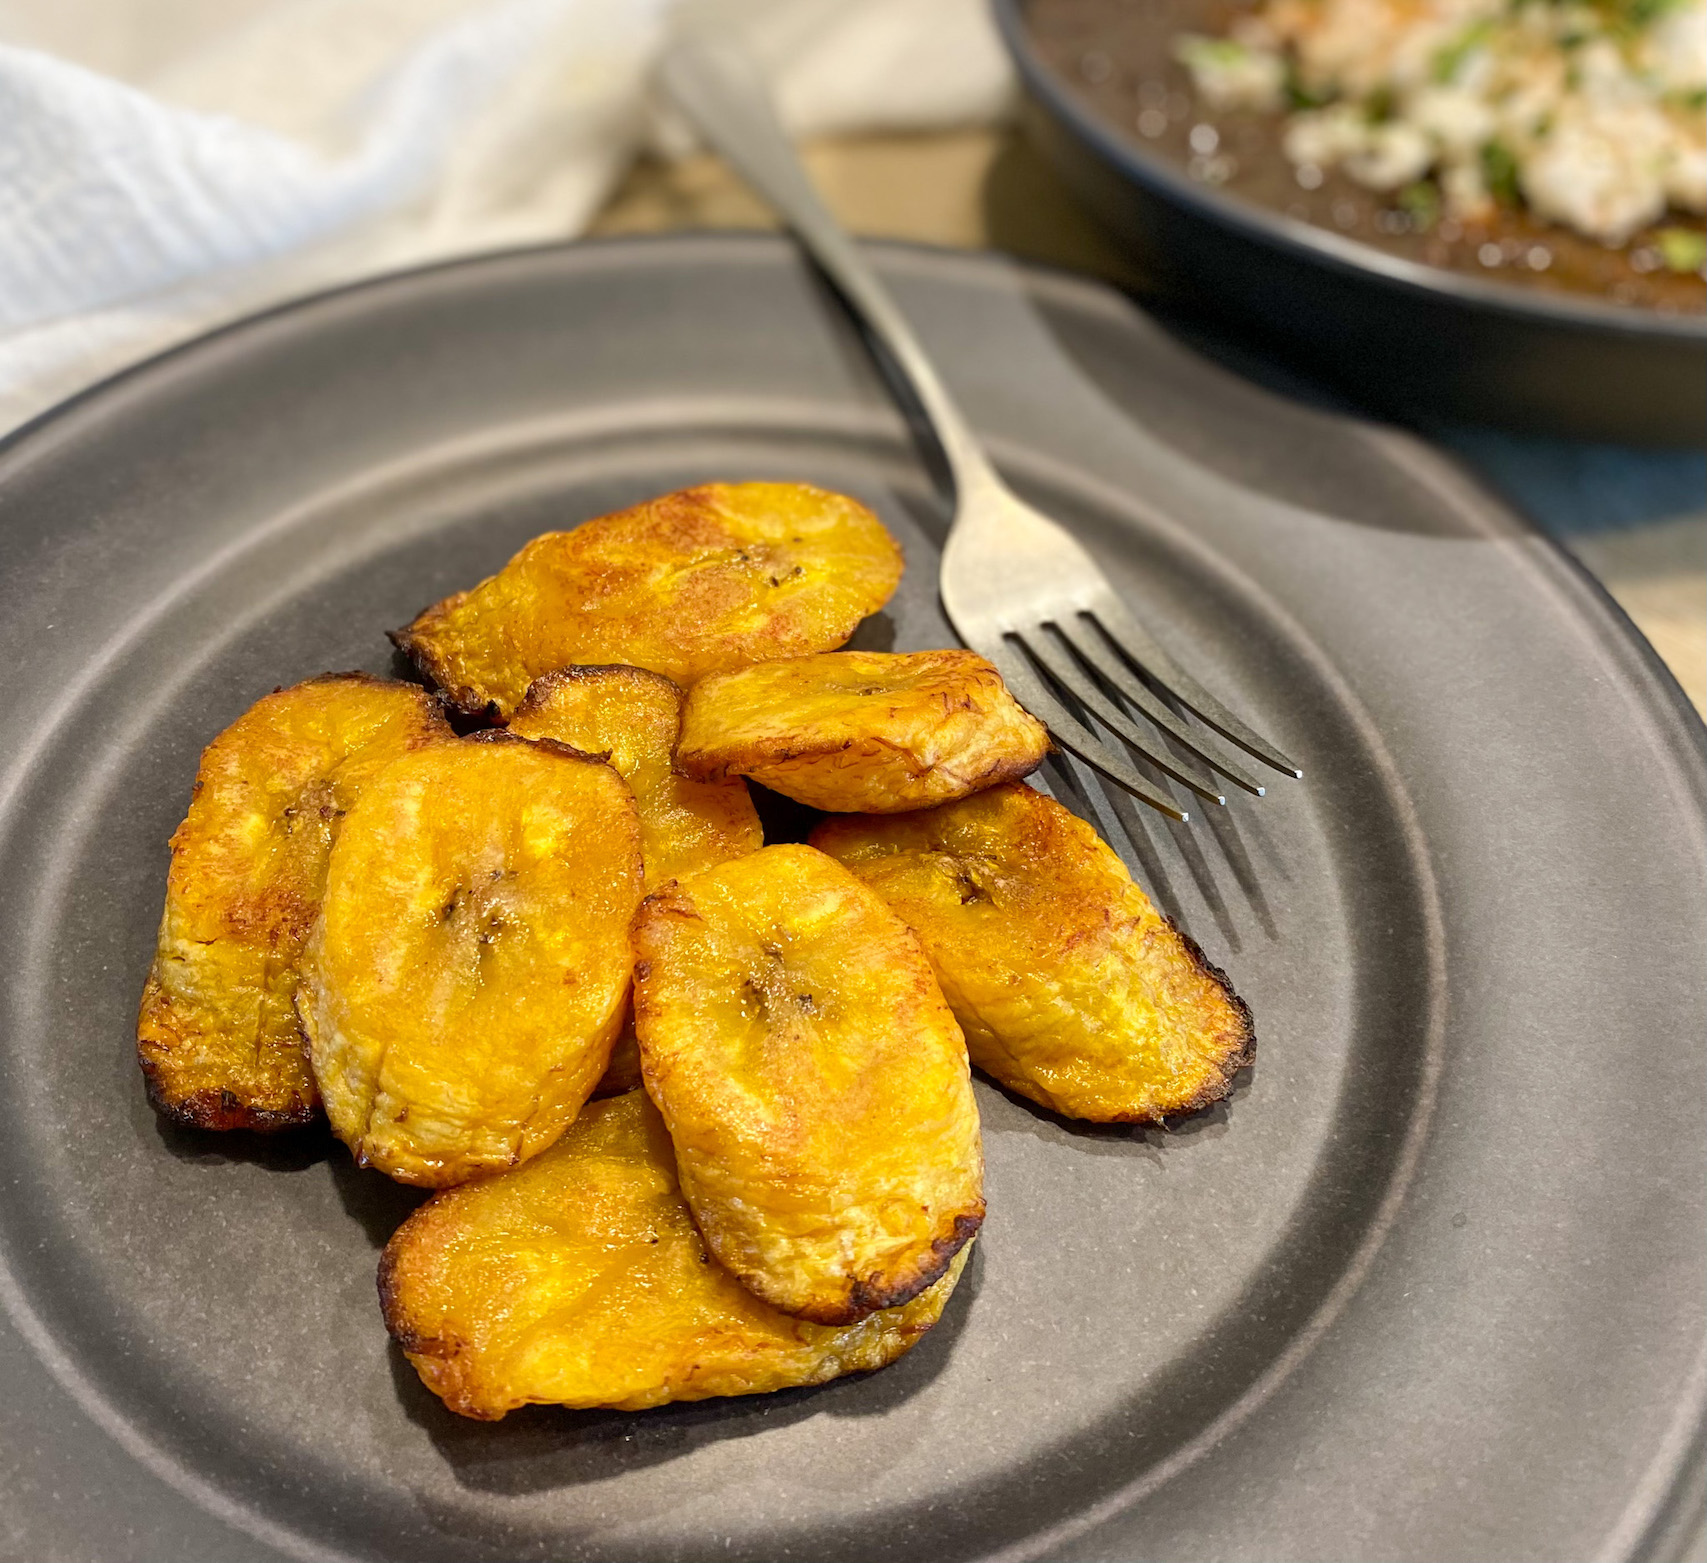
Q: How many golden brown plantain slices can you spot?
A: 8